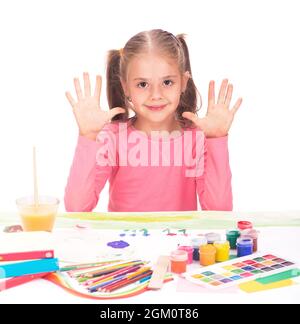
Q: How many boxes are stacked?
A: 3